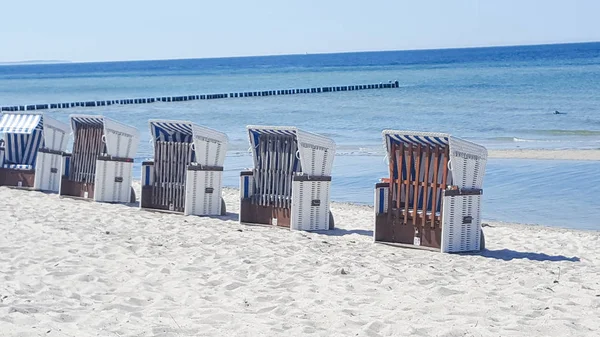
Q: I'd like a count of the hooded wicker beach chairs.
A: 5